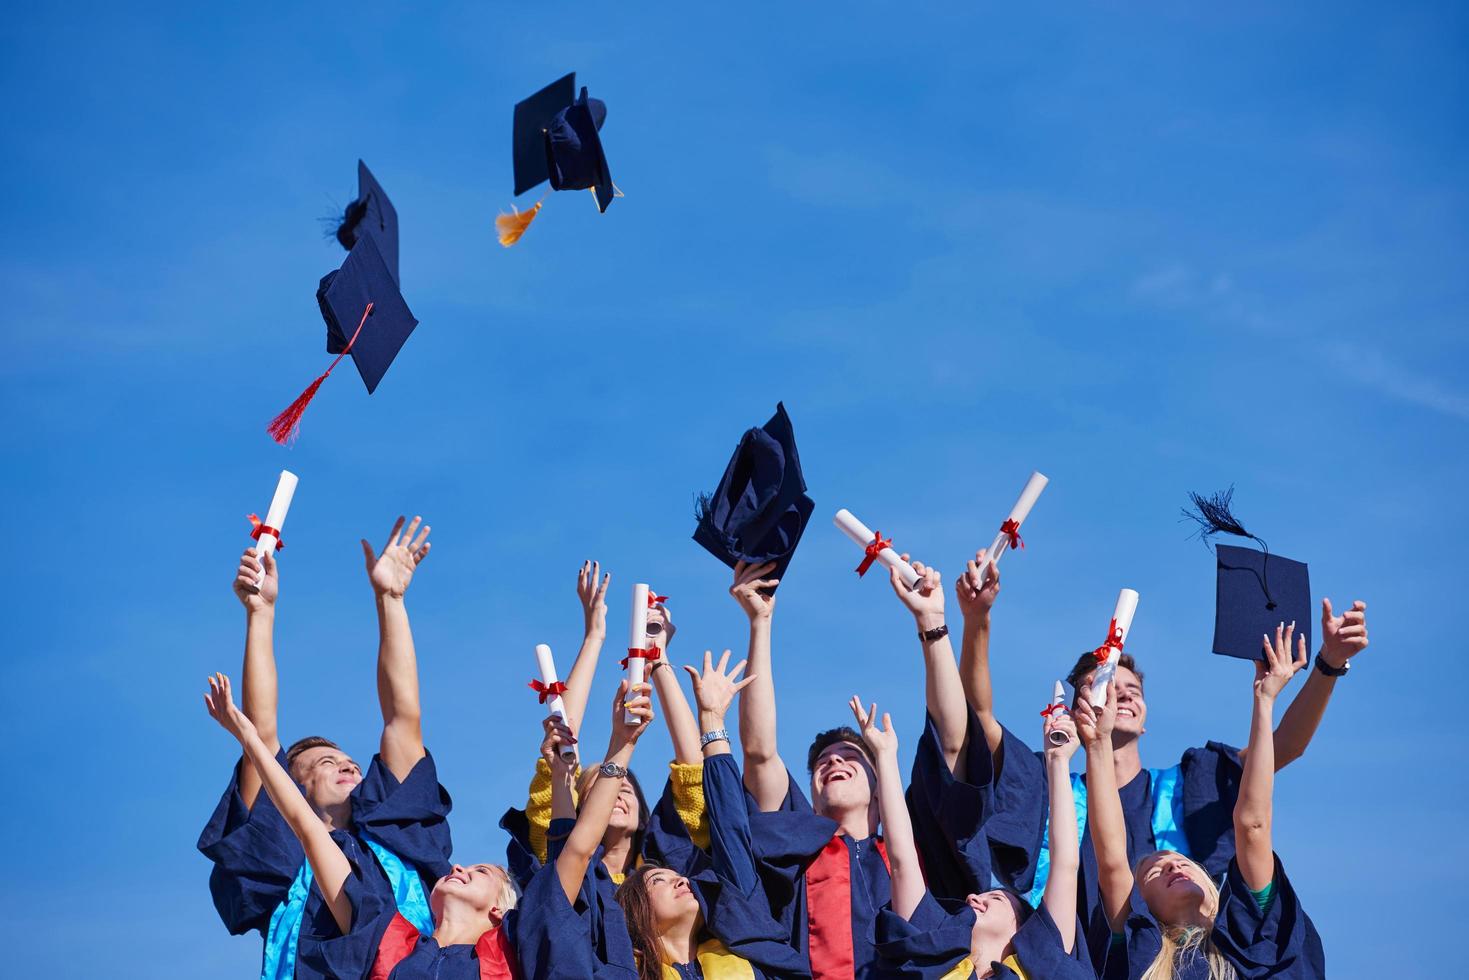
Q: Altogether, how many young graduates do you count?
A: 8